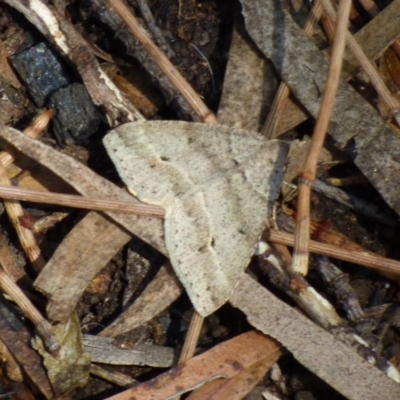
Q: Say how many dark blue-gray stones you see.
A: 2